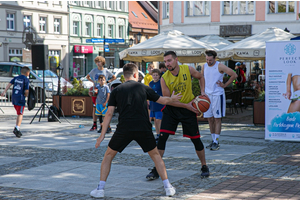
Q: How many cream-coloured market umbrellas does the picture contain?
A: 3